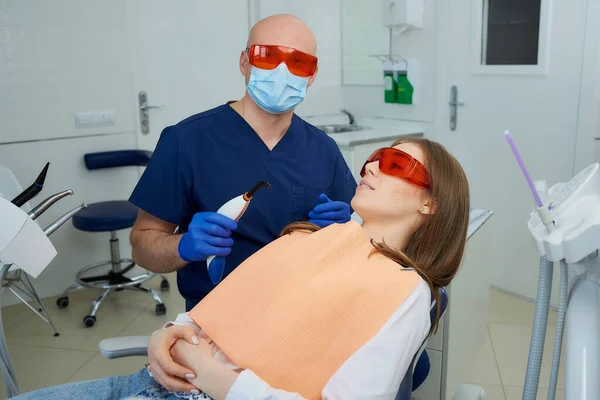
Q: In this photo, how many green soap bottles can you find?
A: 2